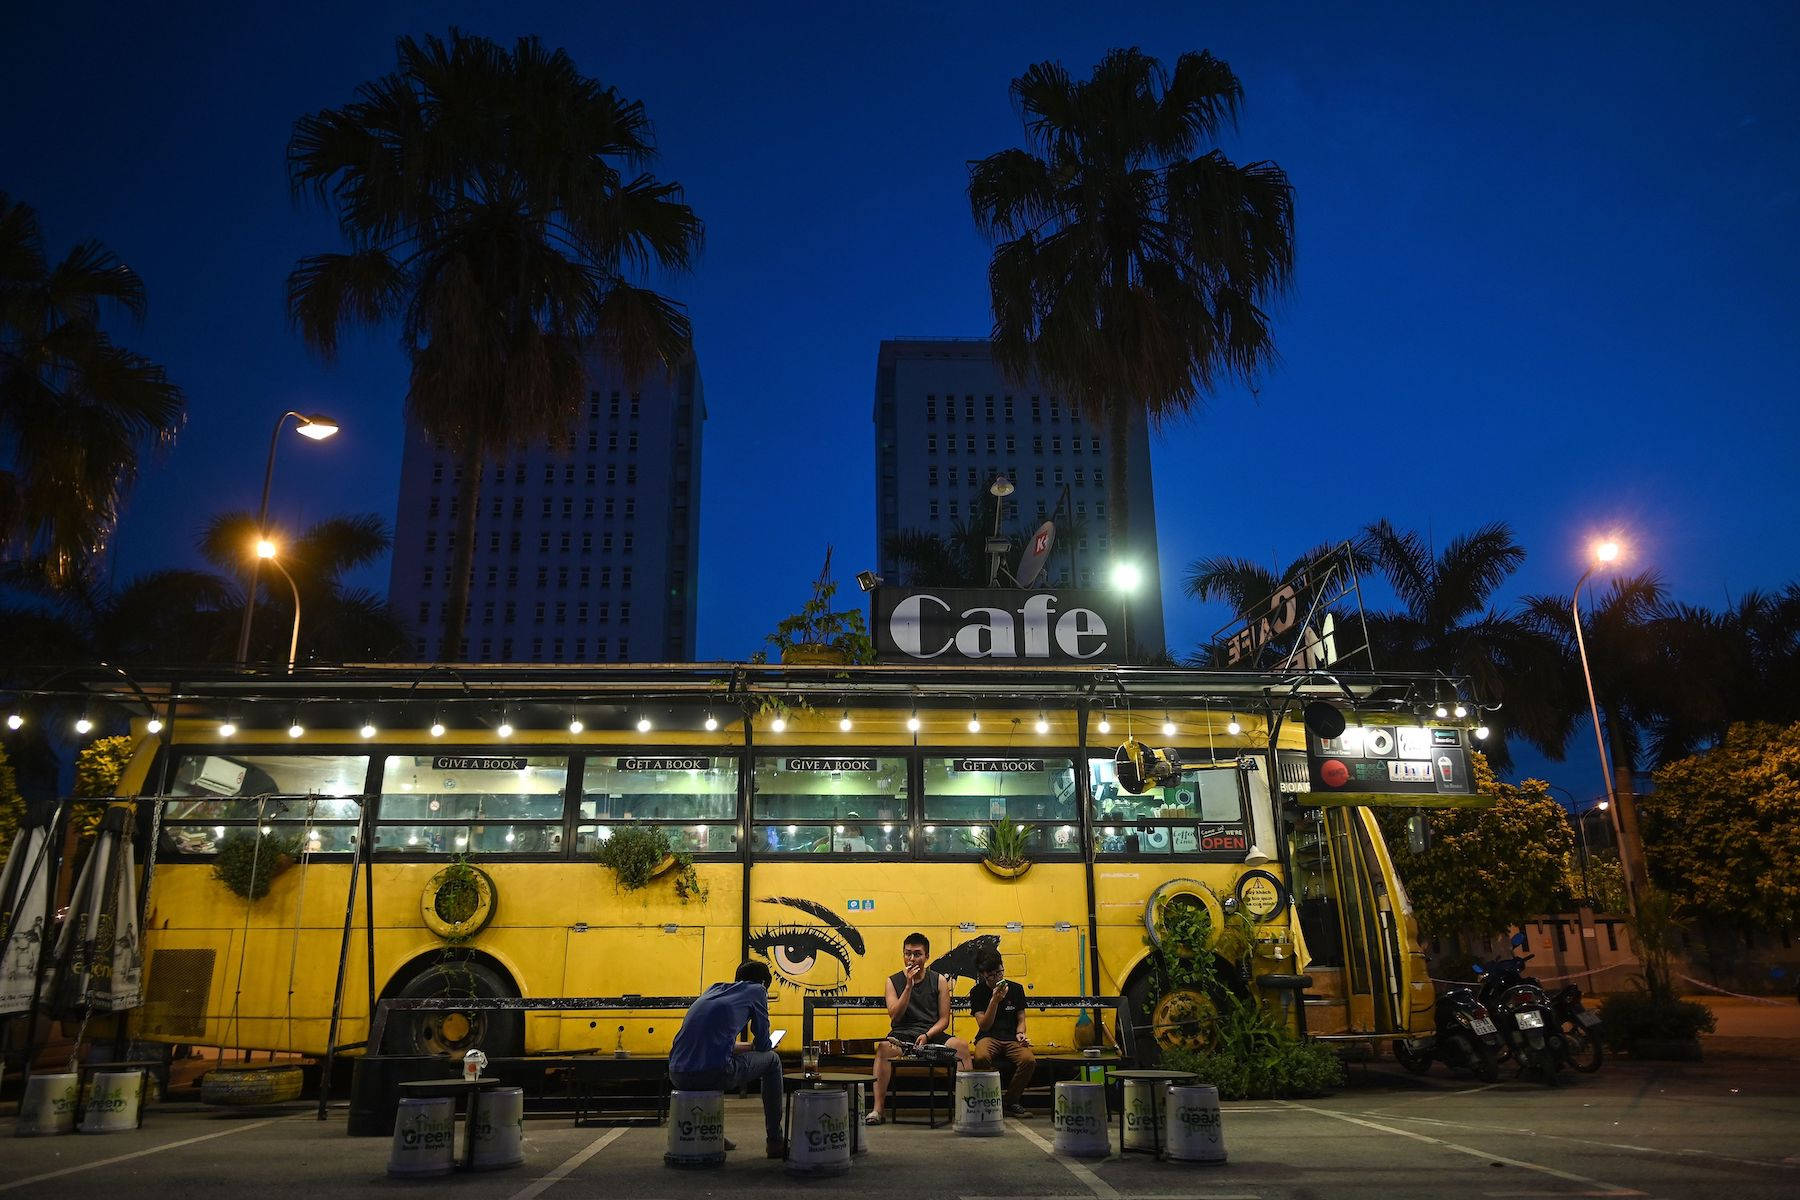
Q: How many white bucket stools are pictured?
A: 11